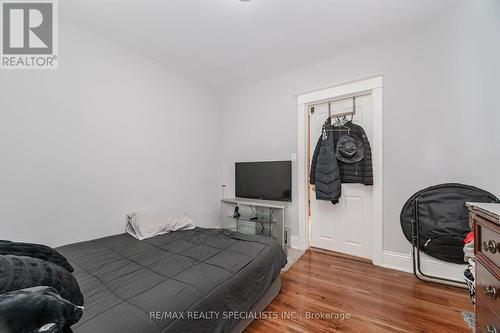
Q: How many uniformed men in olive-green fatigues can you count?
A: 0